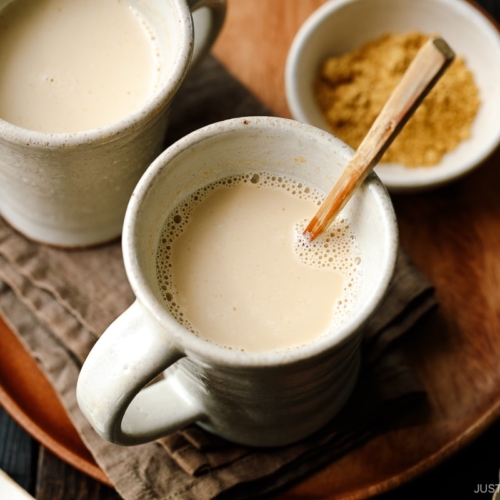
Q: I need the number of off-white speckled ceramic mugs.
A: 2